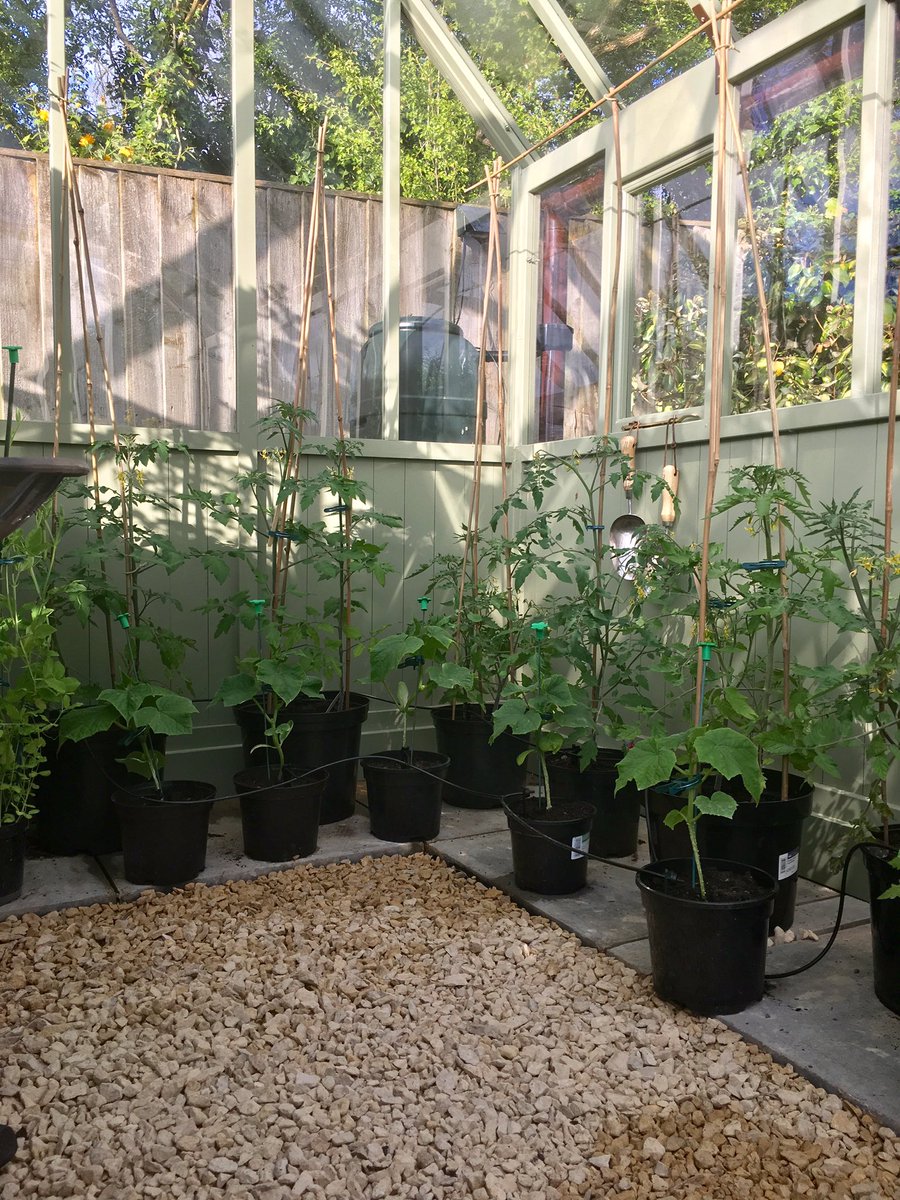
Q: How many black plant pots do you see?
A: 12